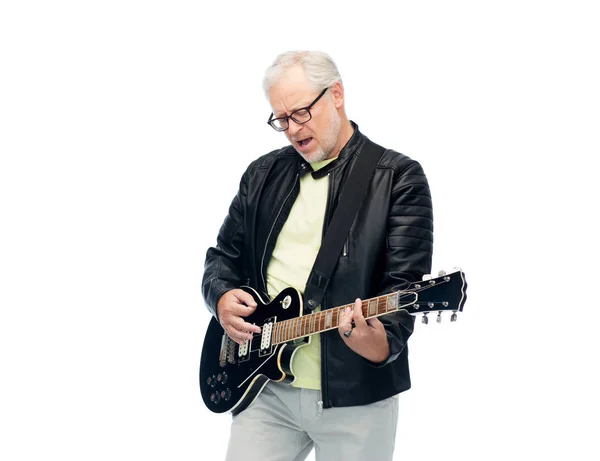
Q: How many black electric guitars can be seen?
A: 1